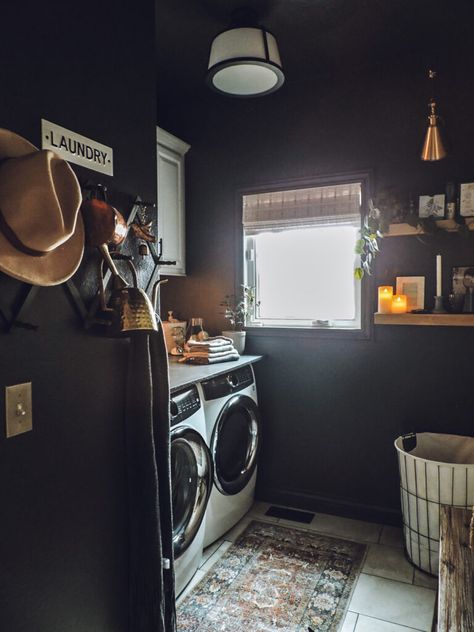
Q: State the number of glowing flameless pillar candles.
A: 2